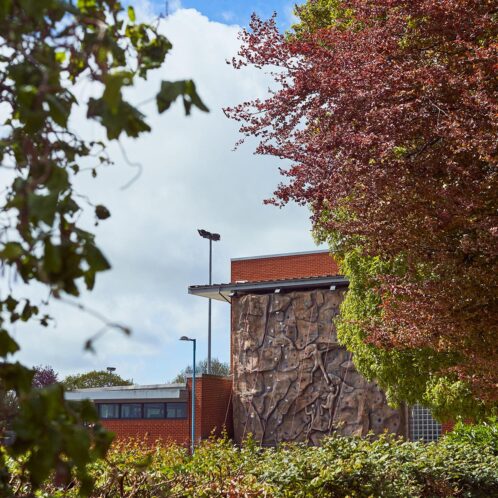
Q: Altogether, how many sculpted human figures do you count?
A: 3